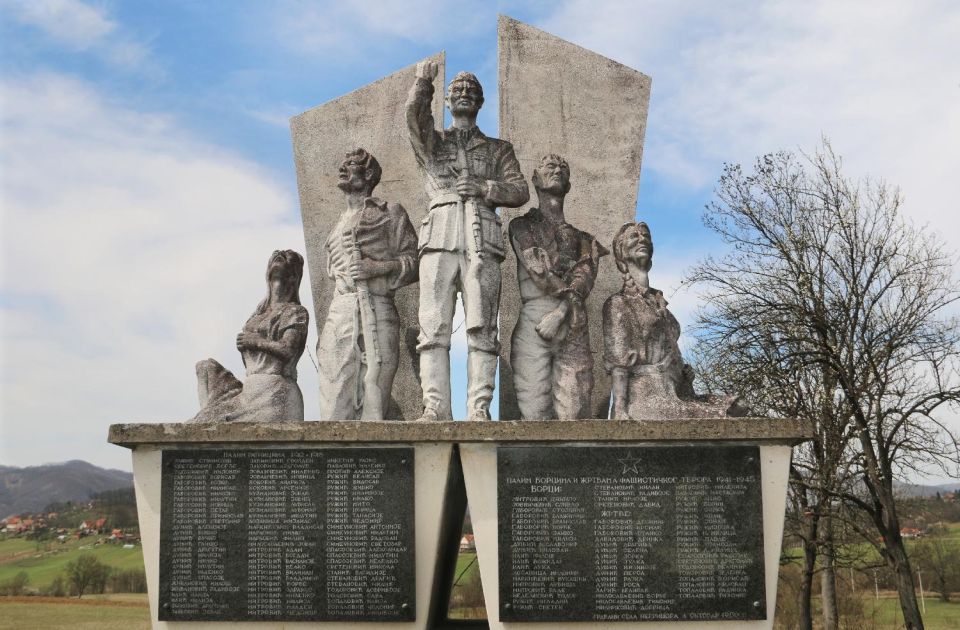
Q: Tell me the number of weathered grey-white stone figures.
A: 5